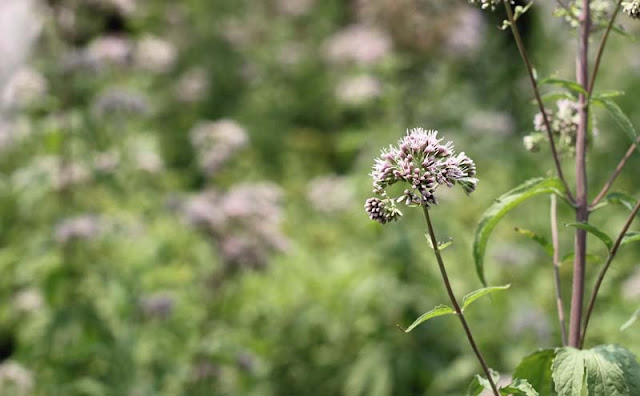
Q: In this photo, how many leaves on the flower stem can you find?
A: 4